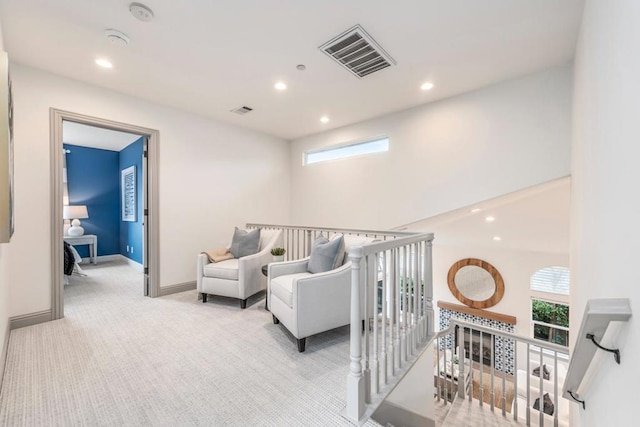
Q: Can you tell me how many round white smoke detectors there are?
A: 2